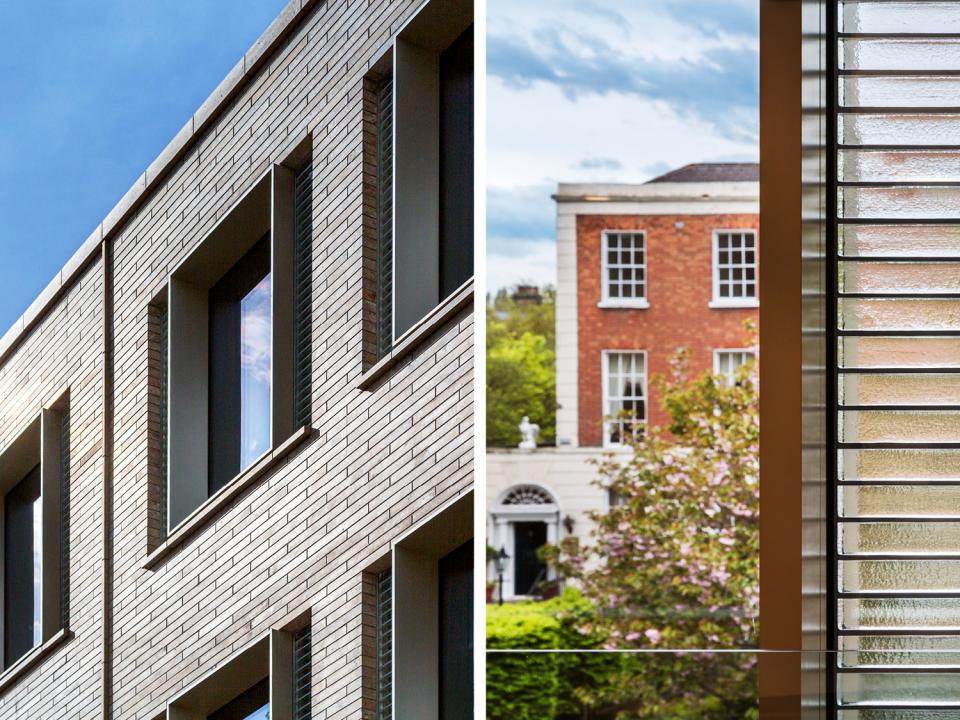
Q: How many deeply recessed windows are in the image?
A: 5